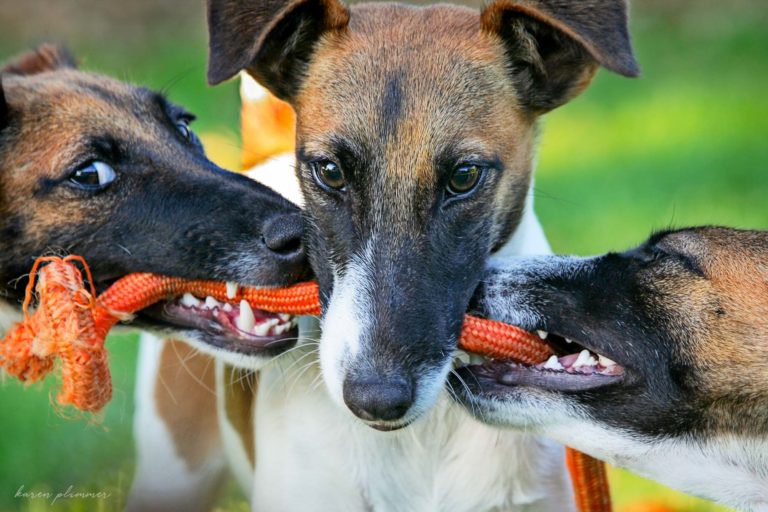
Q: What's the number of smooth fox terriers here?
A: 3